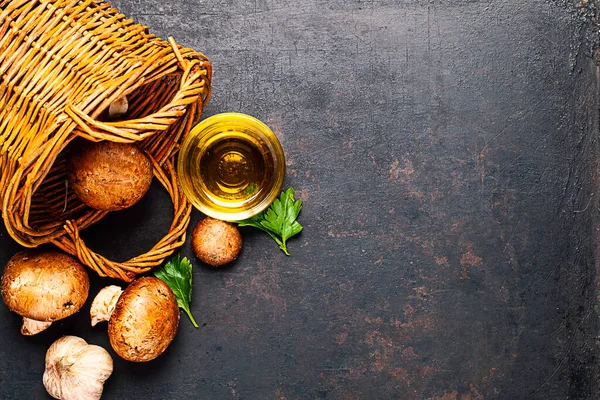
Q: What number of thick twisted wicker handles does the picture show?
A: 2